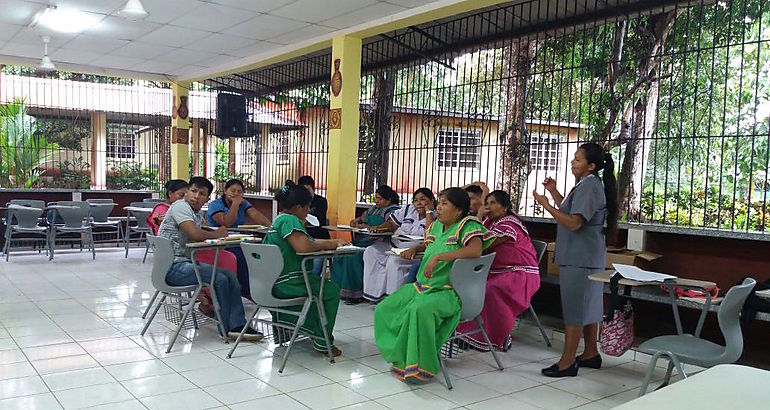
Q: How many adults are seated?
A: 10